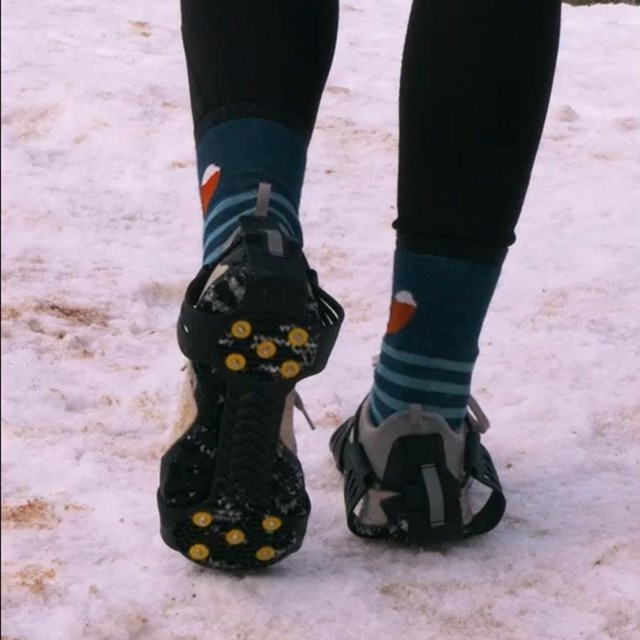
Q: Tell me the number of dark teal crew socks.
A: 2